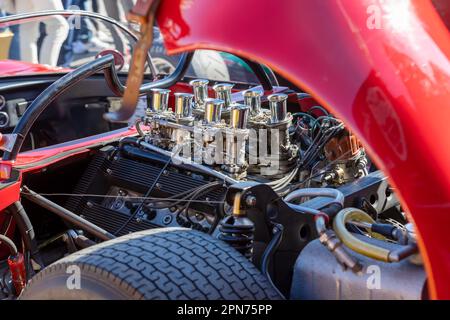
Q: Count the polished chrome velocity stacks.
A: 8